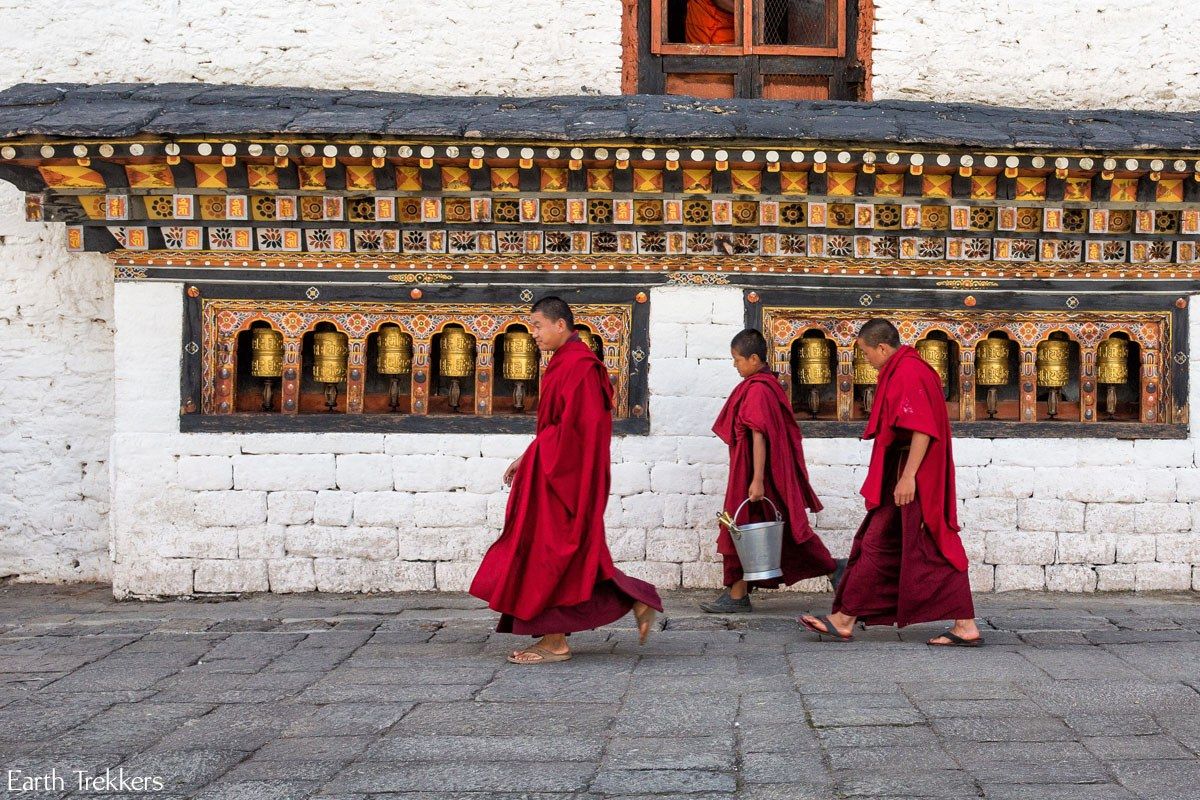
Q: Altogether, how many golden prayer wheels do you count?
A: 12